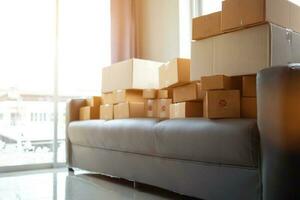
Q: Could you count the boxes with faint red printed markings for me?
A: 3